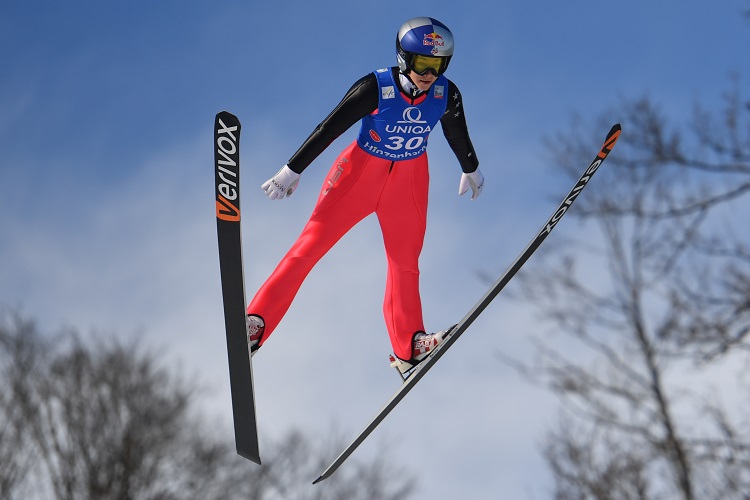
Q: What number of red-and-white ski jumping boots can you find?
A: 2